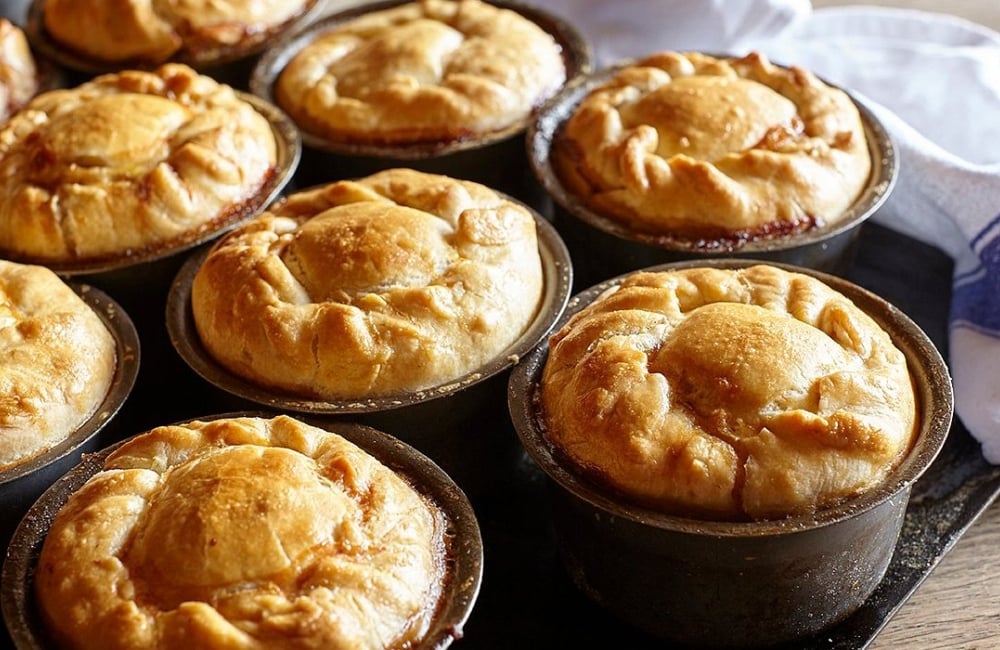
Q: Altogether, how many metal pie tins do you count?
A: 9